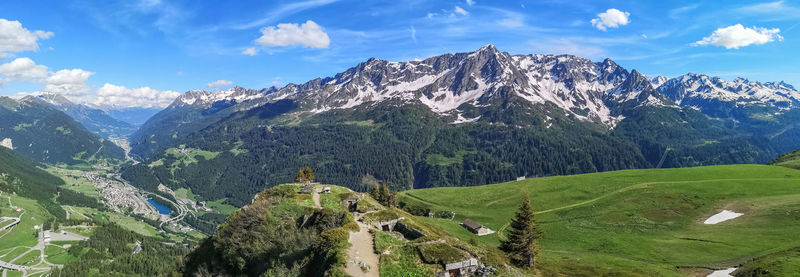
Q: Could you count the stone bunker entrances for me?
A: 3